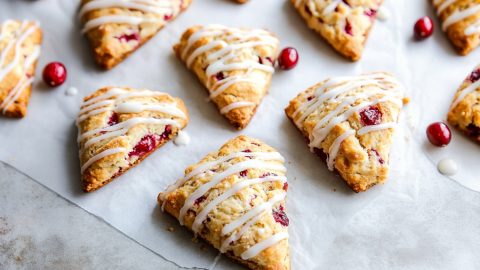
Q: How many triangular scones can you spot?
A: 9